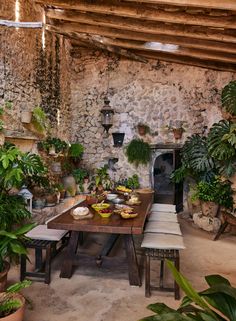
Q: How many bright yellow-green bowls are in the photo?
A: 2